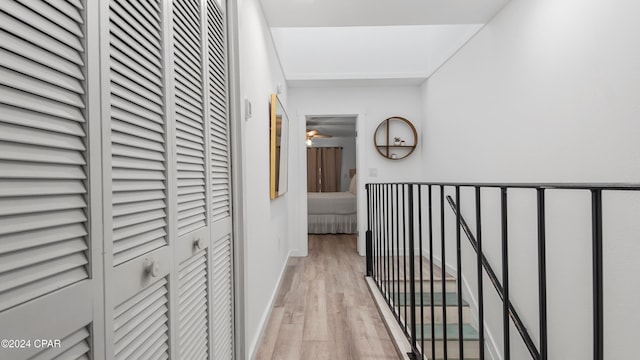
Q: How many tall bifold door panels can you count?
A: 4